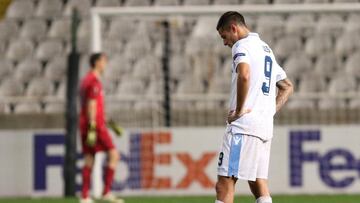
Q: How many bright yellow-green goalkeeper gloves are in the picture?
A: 2